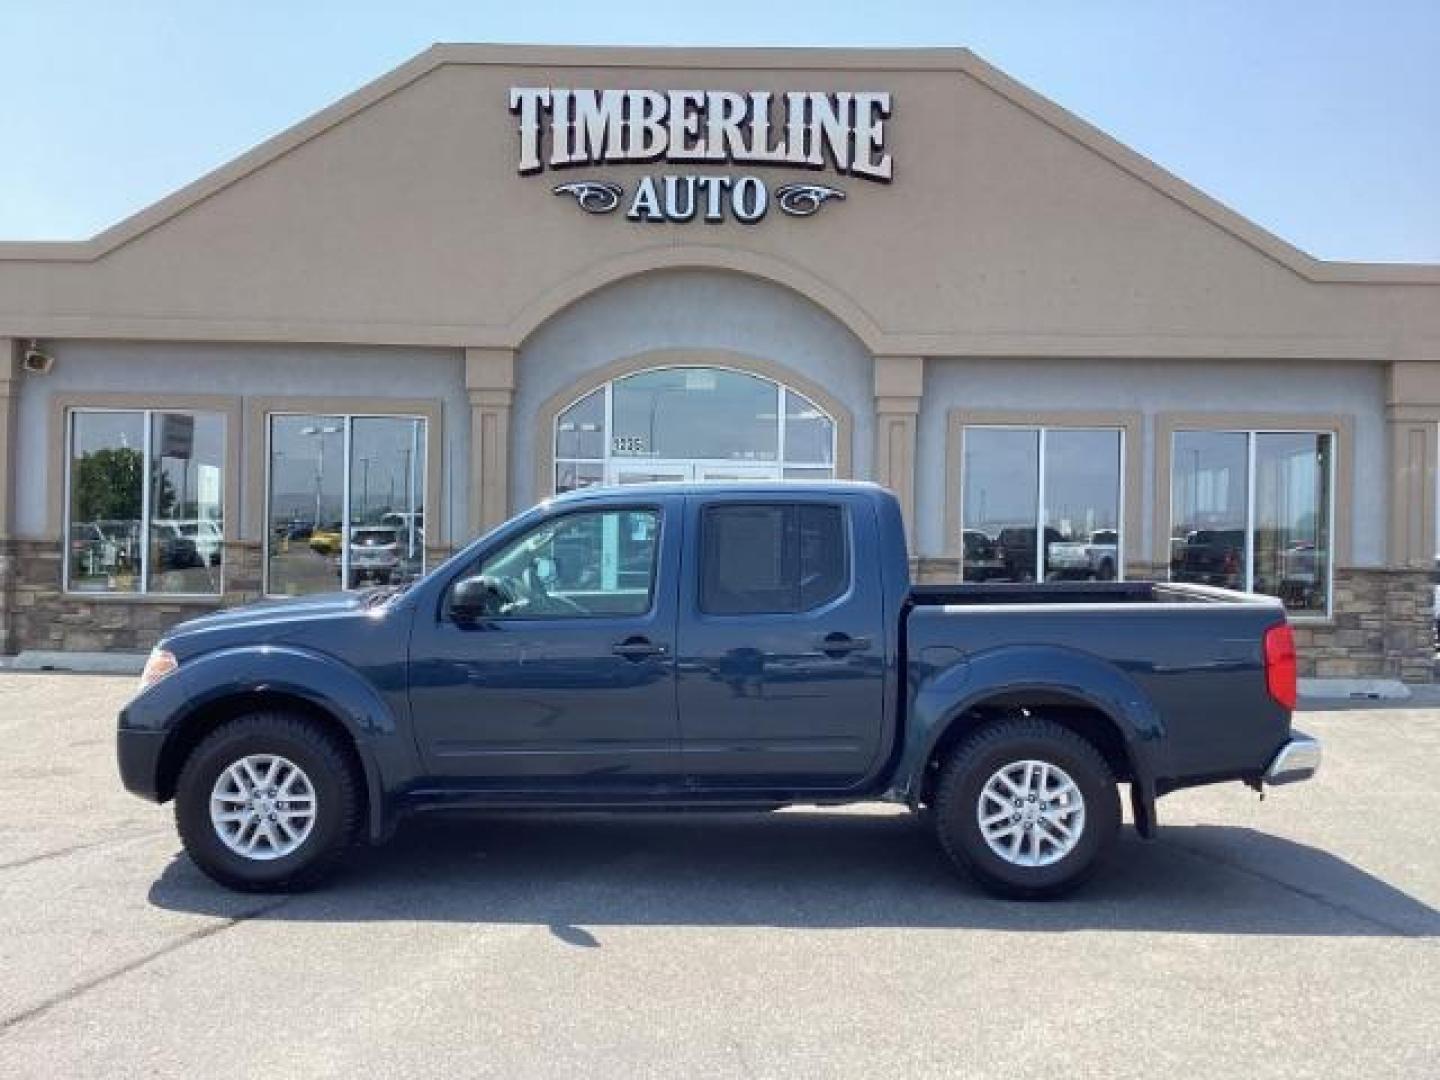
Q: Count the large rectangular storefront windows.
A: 4